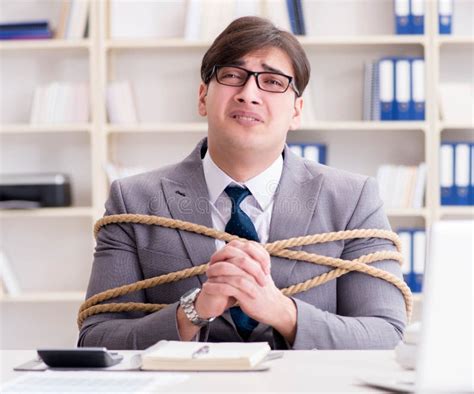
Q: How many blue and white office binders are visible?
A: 13